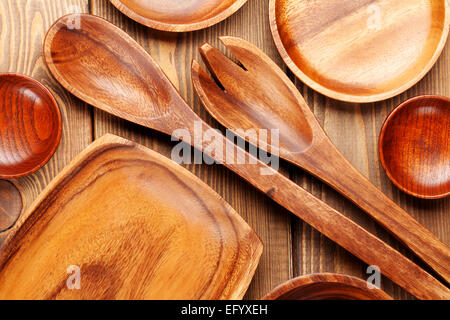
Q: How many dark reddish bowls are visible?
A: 2